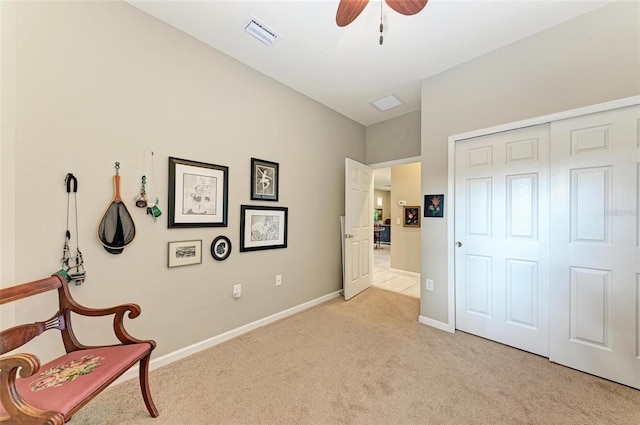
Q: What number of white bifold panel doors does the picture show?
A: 2